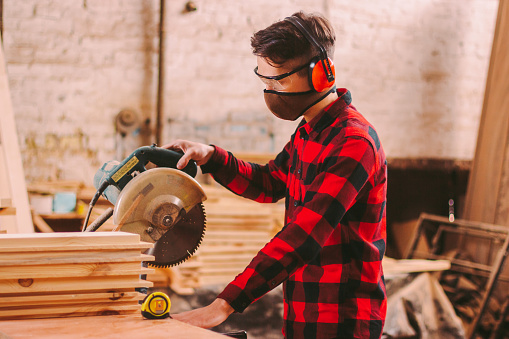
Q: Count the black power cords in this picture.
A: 1